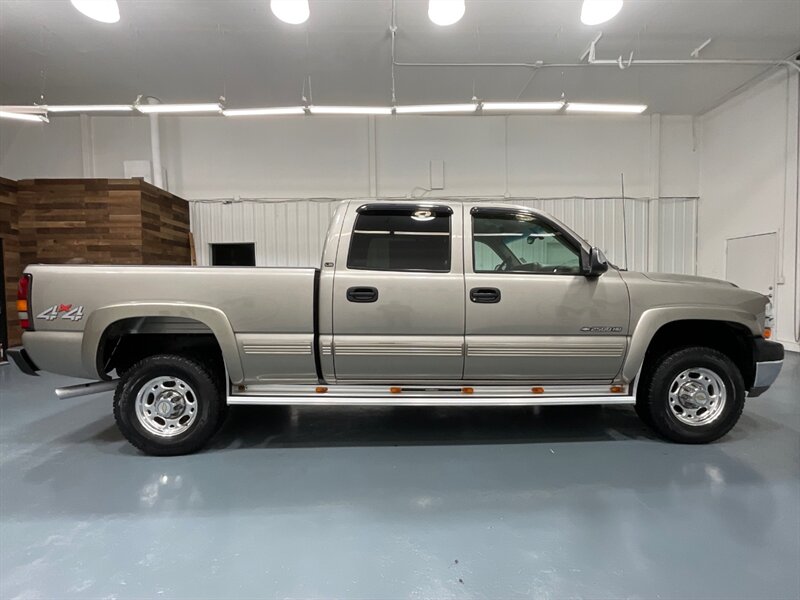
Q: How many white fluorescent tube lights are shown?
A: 8